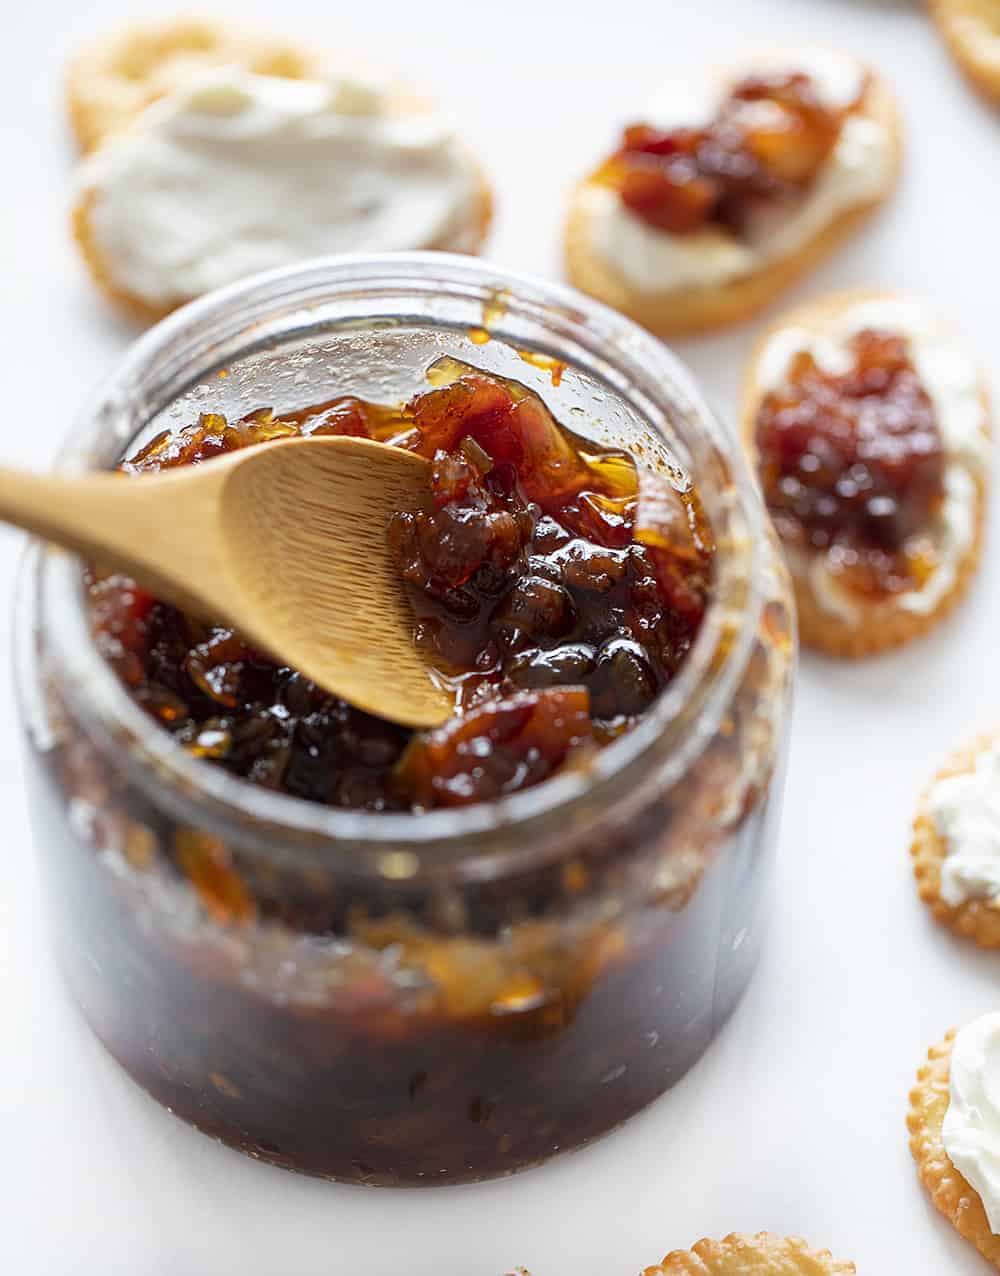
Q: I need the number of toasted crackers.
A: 8